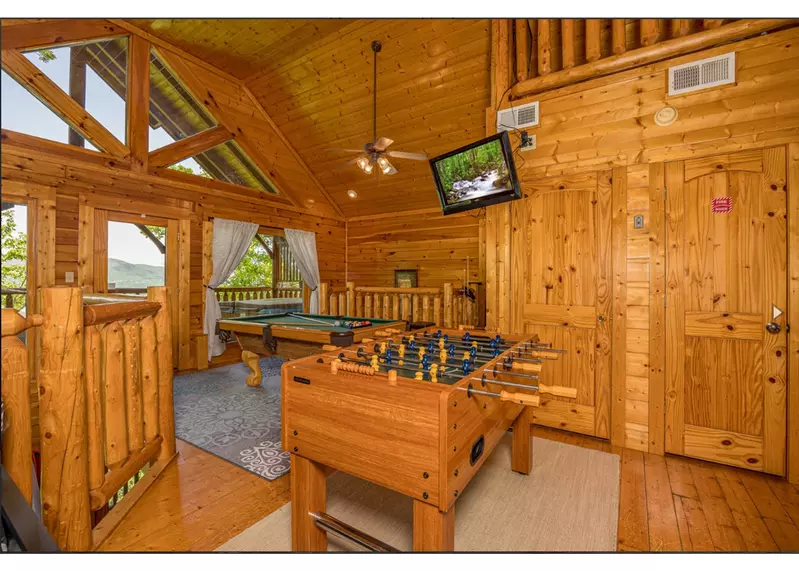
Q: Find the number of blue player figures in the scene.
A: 13